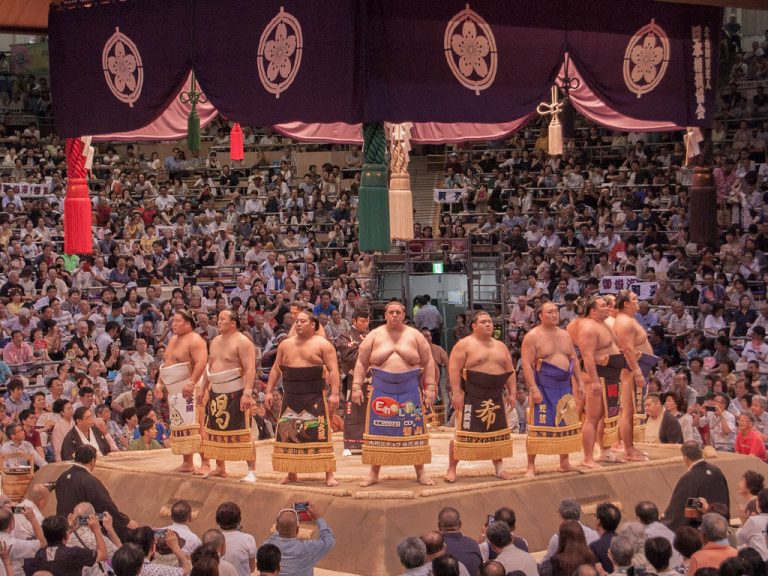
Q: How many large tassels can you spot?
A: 4